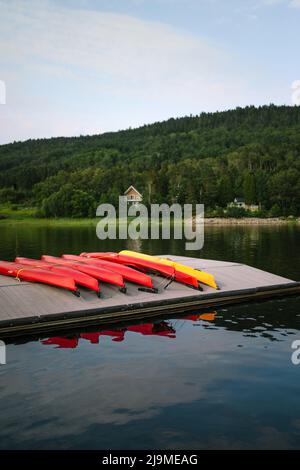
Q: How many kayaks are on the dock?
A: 6